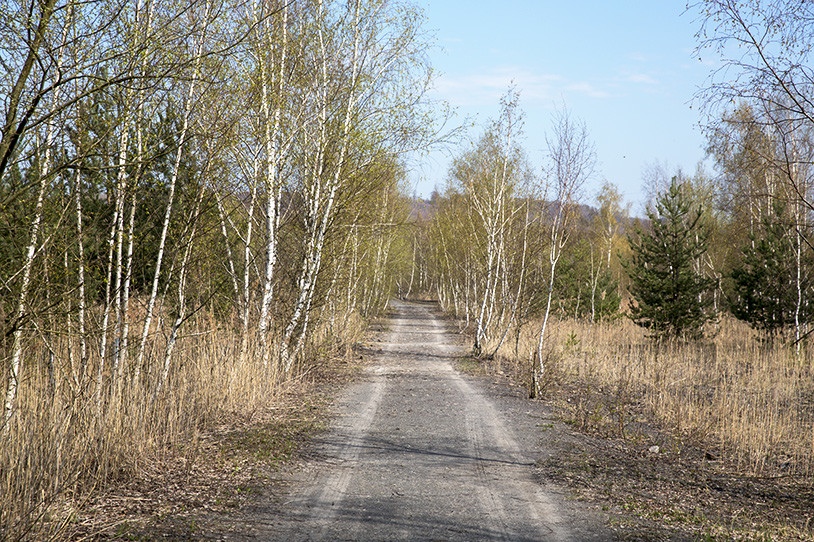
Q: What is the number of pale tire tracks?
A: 2